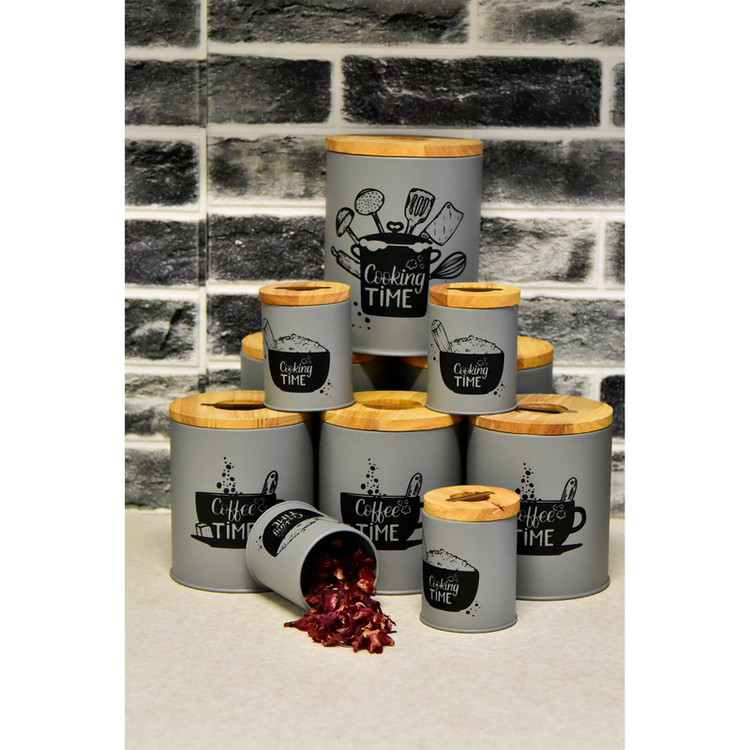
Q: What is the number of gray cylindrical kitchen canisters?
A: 10